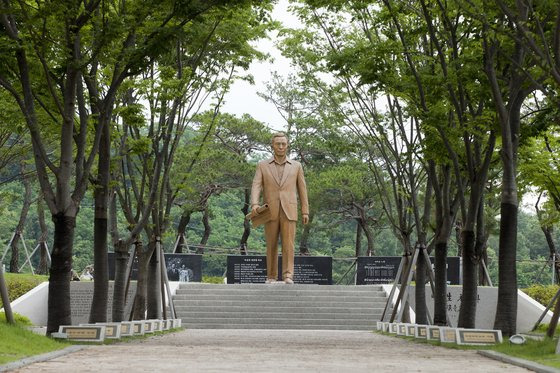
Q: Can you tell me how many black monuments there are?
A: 3